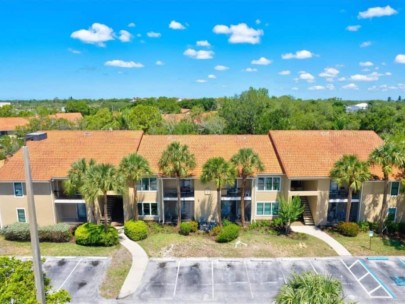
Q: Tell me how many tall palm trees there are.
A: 8